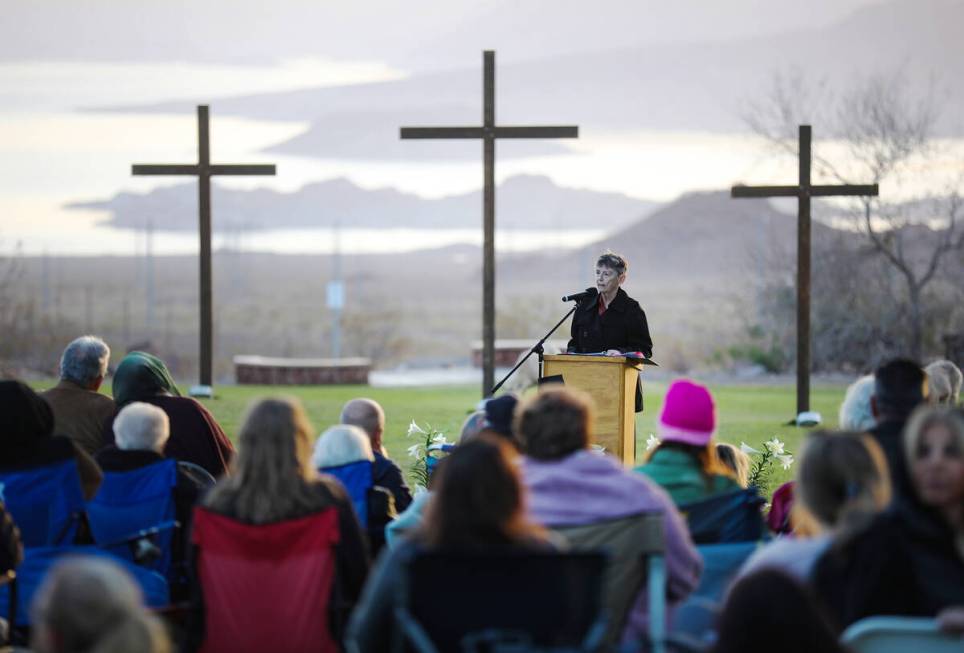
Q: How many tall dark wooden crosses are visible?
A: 3